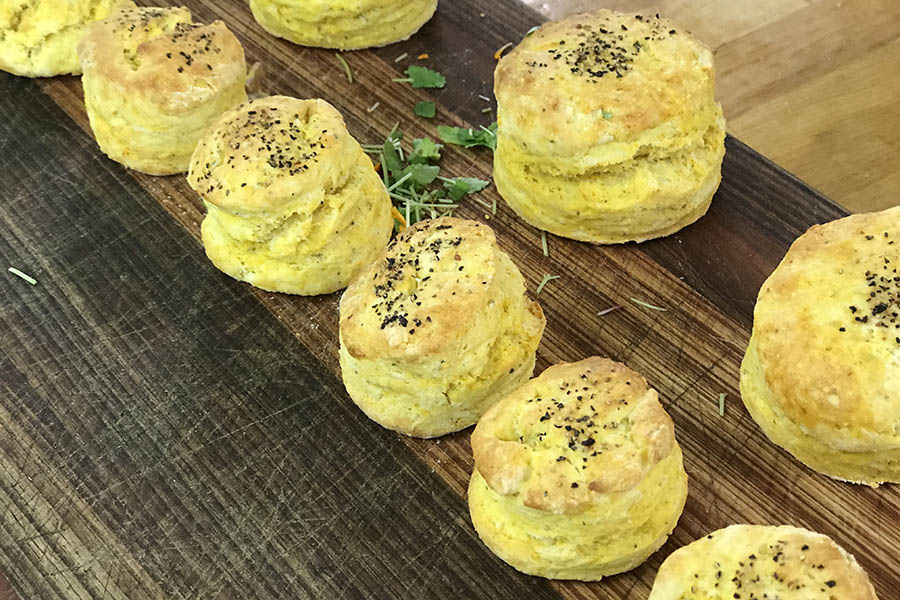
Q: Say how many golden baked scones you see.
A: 9